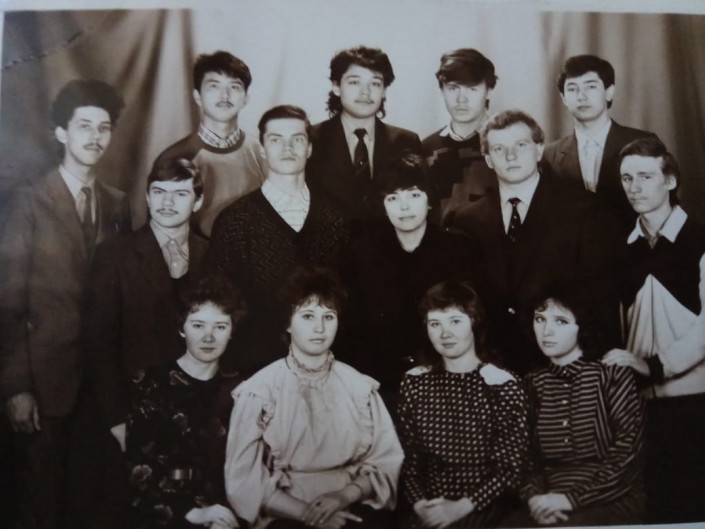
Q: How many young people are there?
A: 14